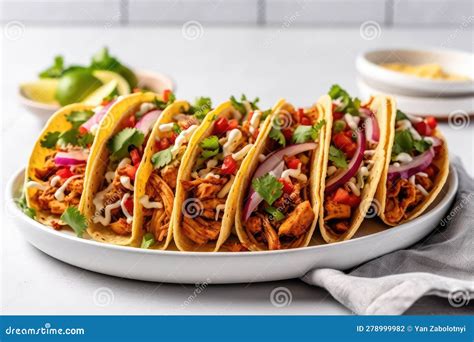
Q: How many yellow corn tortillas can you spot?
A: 7